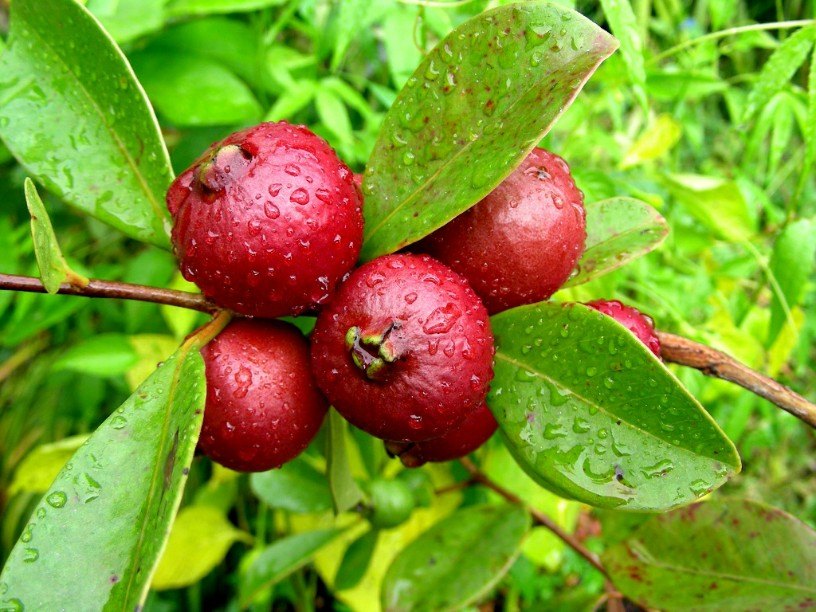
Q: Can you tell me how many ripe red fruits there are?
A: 6